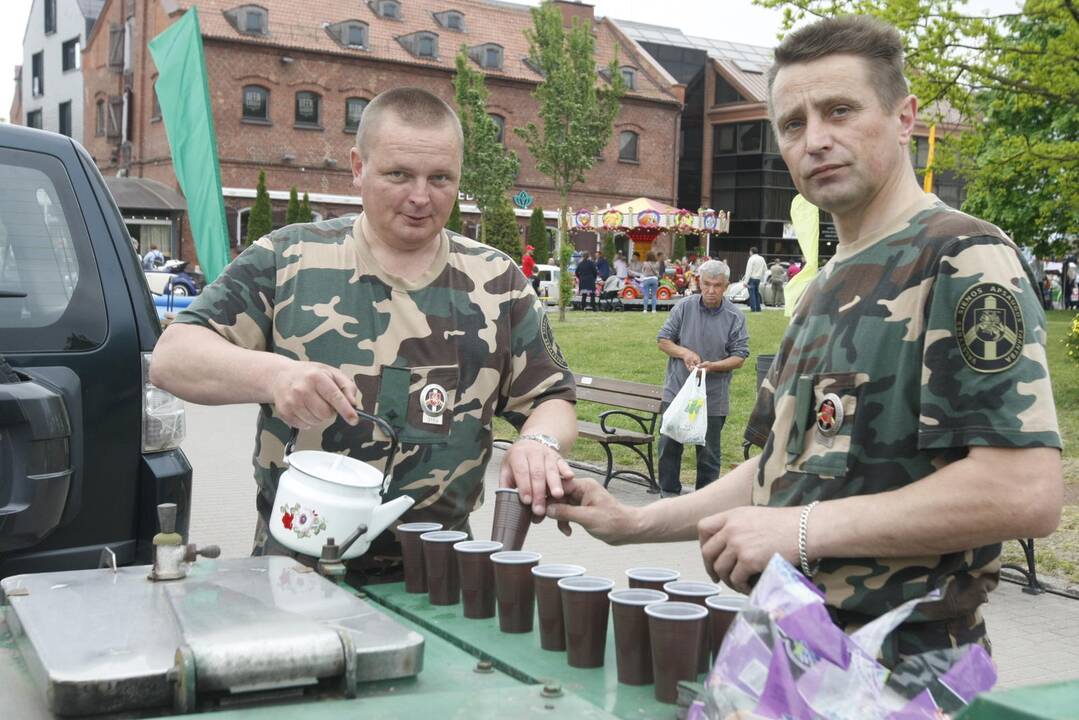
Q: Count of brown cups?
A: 12